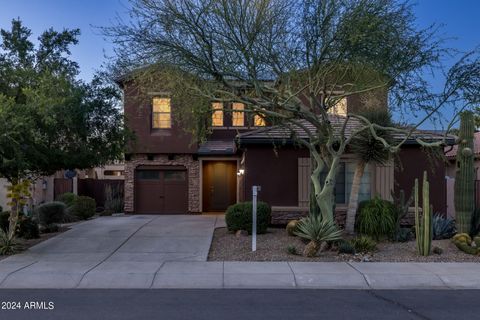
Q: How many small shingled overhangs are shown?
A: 1